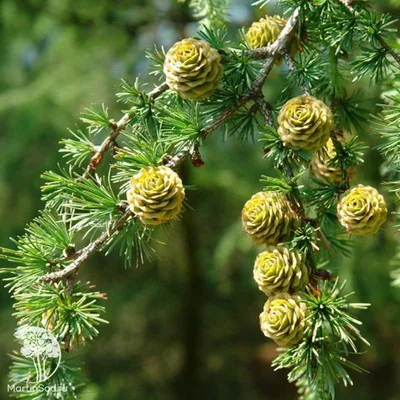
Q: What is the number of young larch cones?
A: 9